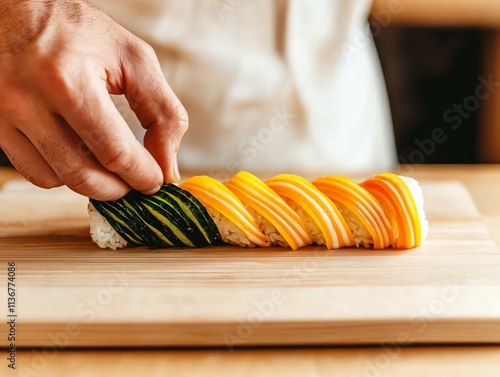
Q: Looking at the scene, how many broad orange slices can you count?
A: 5